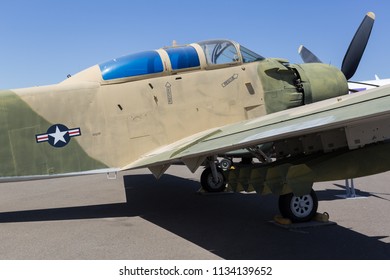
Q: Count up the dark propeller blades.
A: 2